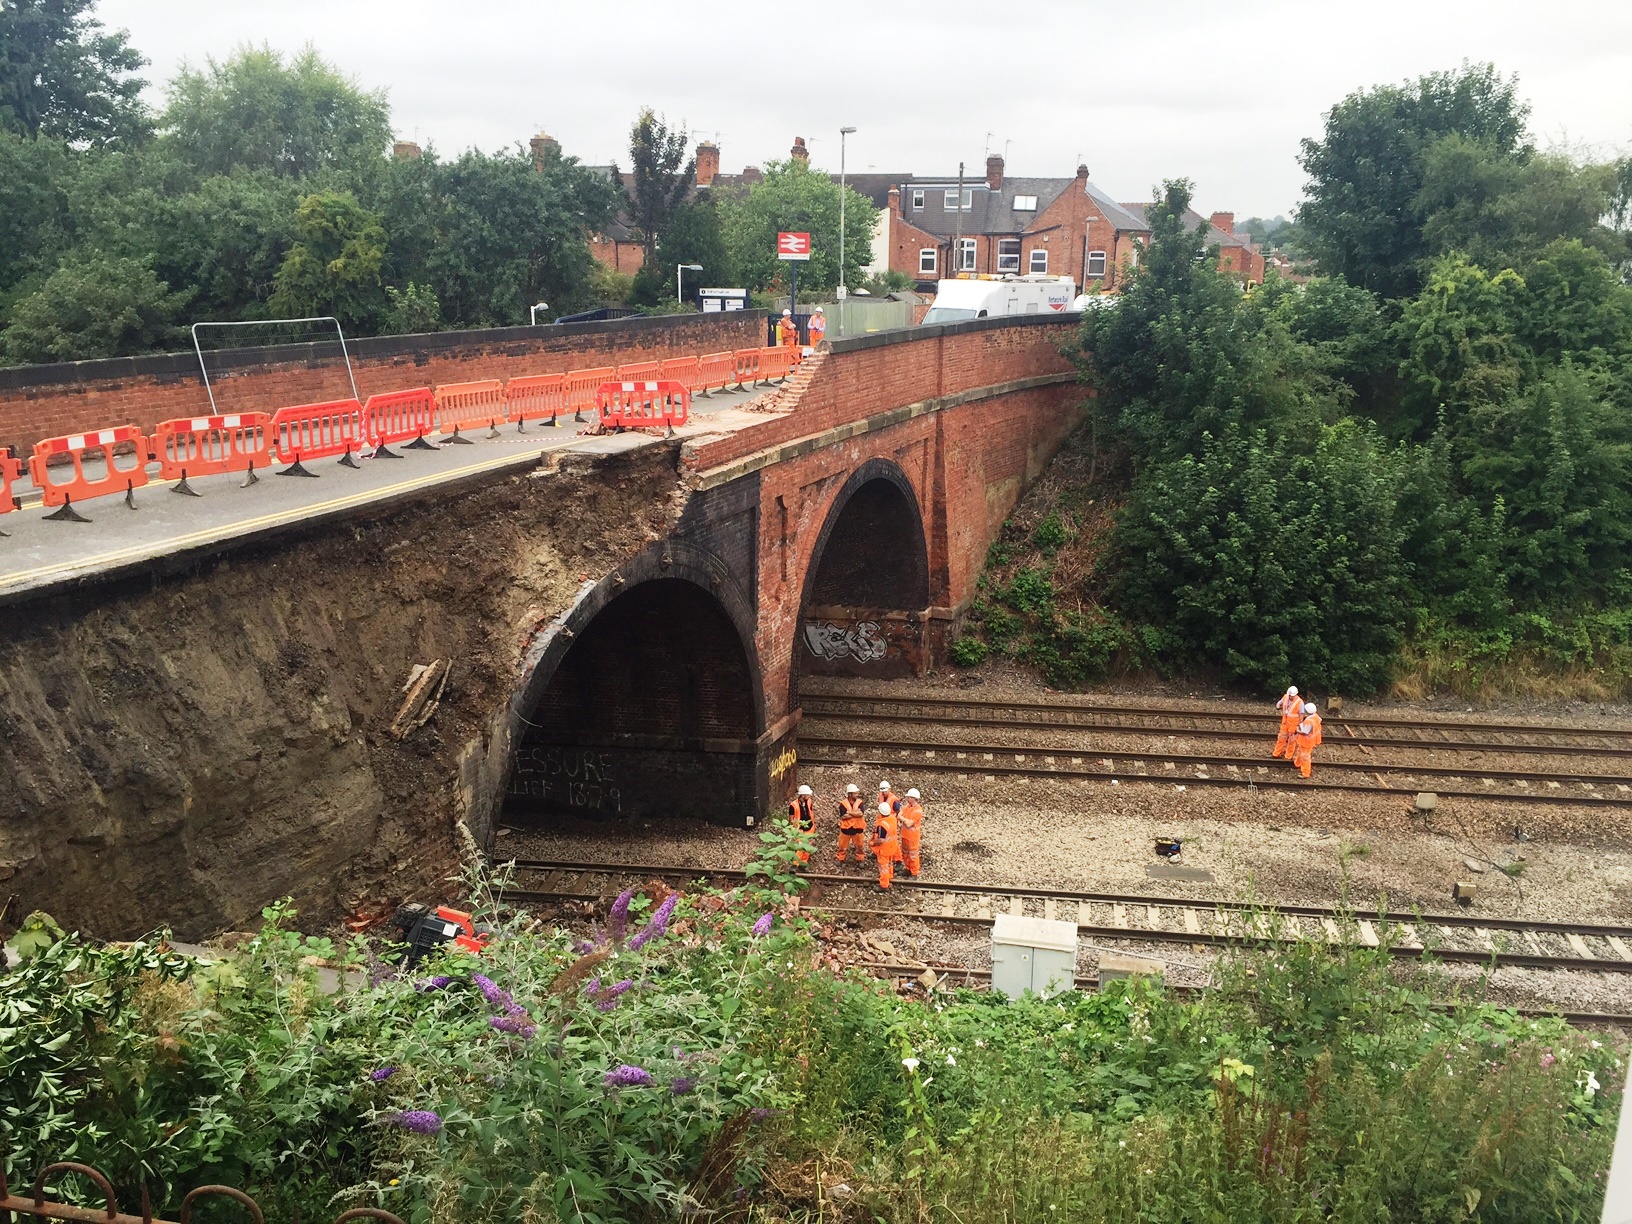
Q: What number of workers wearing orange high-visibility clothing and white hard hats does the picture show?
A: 9